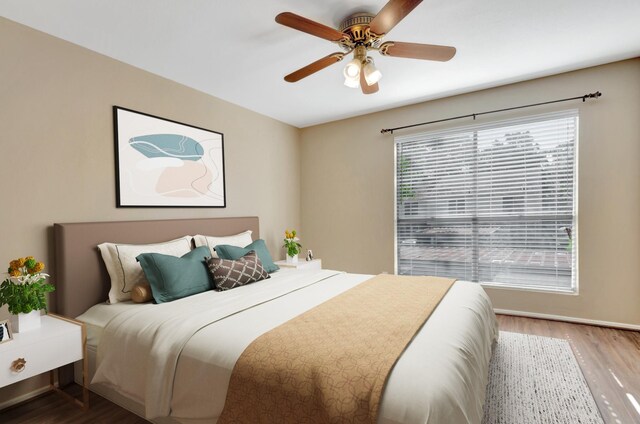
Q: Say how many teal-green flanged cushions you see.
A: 2